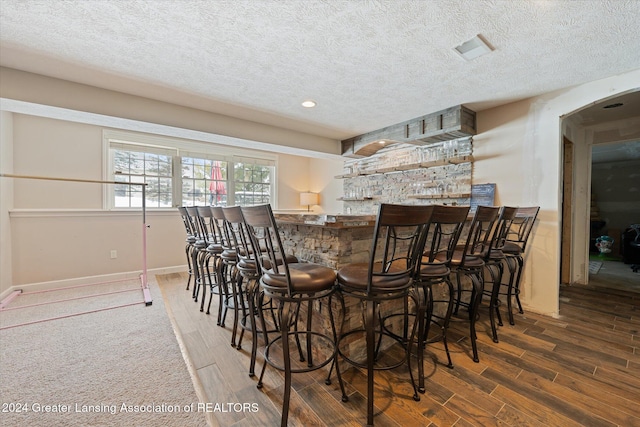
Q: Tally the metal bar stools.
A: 11